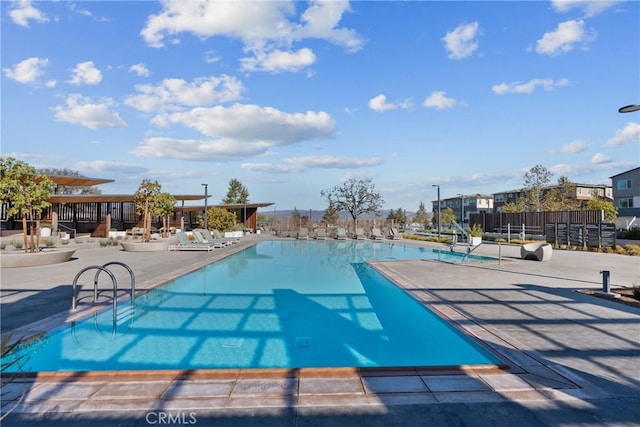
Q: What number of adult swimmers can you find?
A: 0